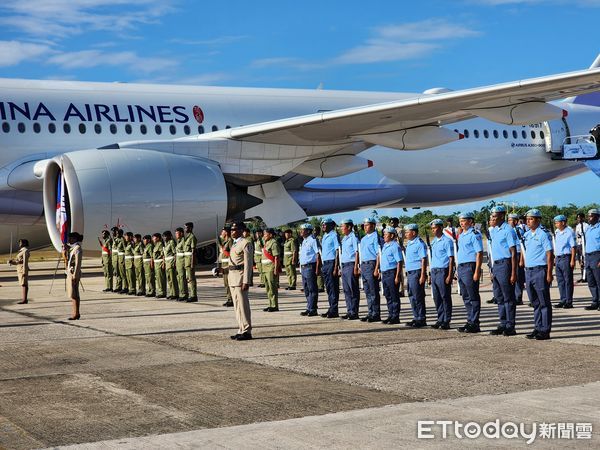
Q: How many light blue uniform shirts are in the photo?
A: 14